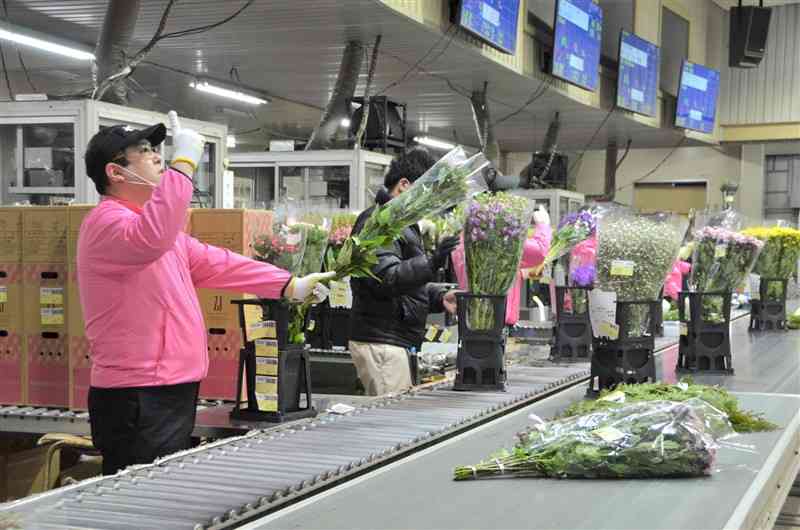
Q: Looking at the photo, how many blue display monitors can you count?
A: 4